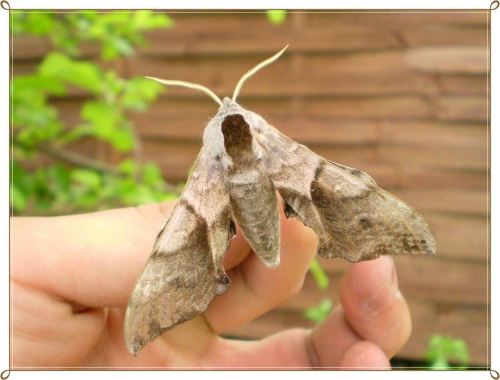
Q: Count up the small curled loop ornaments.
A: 4